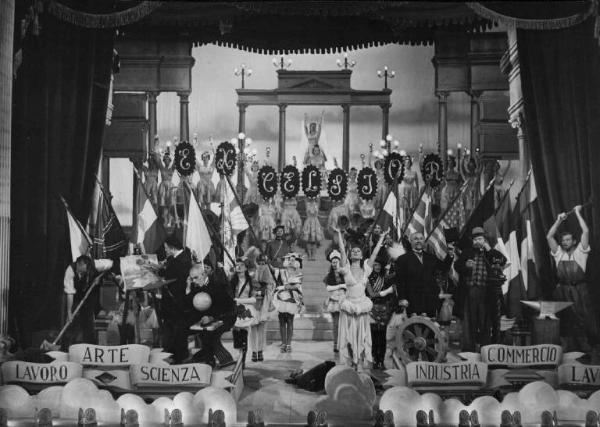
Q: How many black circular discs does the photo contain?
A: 9